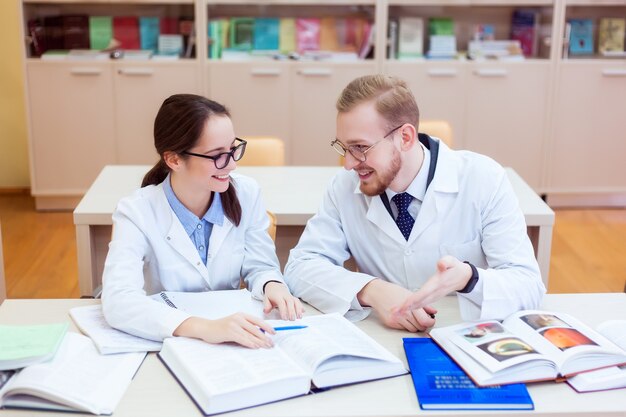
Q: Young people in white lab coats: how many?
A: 2